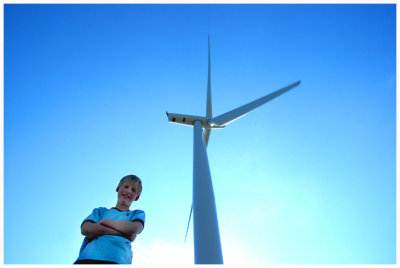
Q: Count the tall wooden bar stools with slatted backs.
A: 0